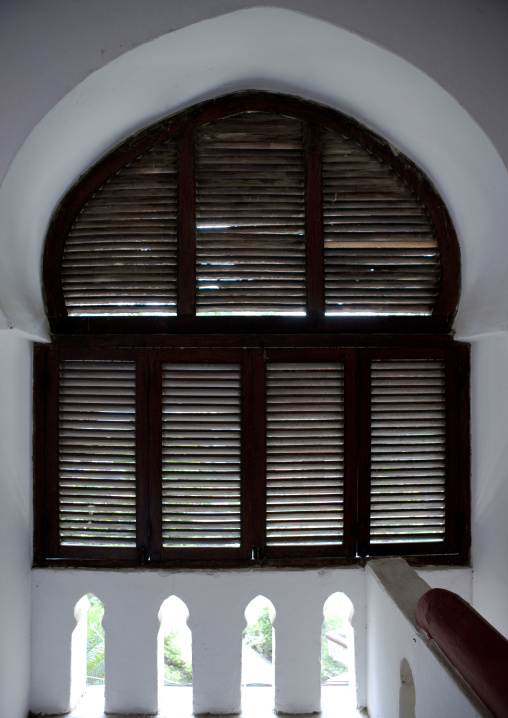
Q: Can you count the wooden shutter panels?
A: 7